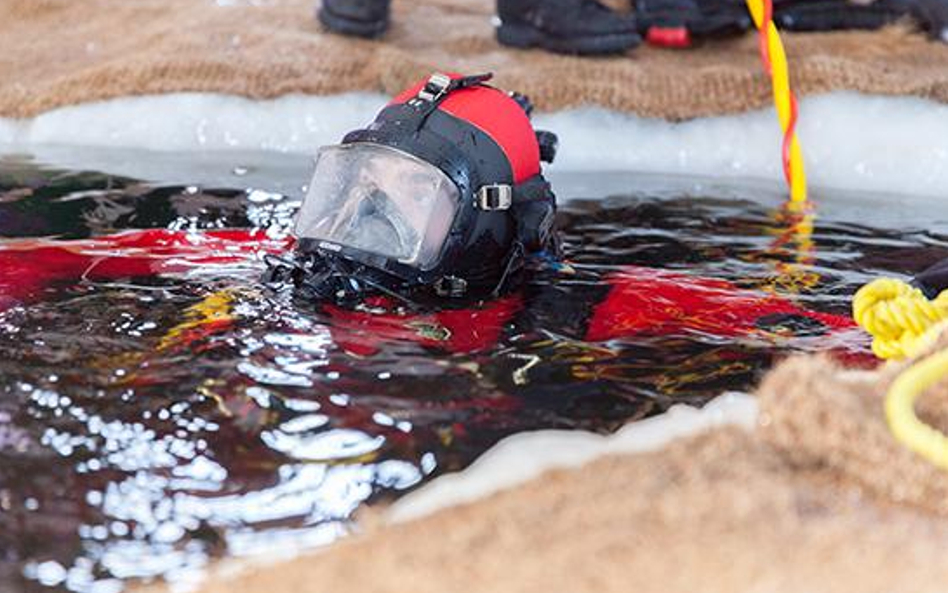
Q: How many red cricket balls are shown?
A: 0